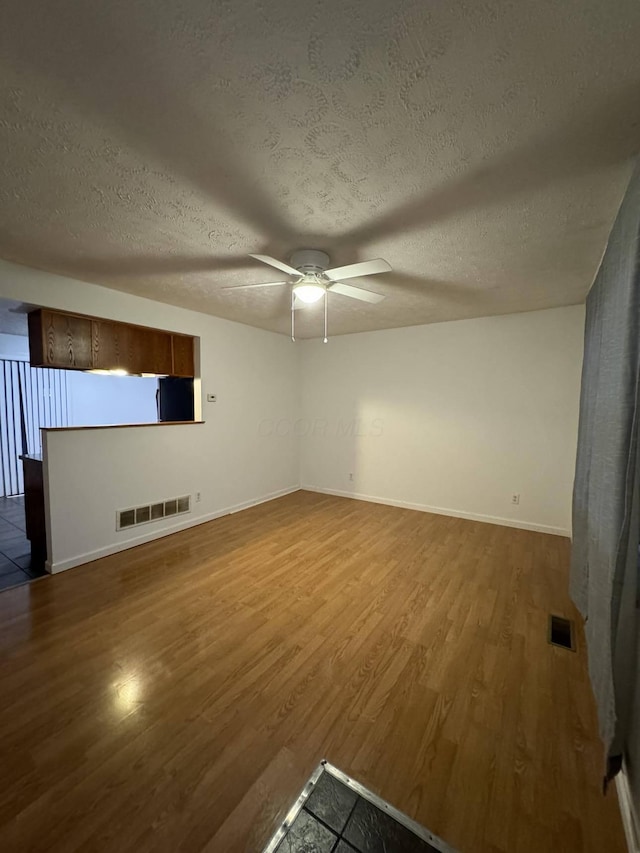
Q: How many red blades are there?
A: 0